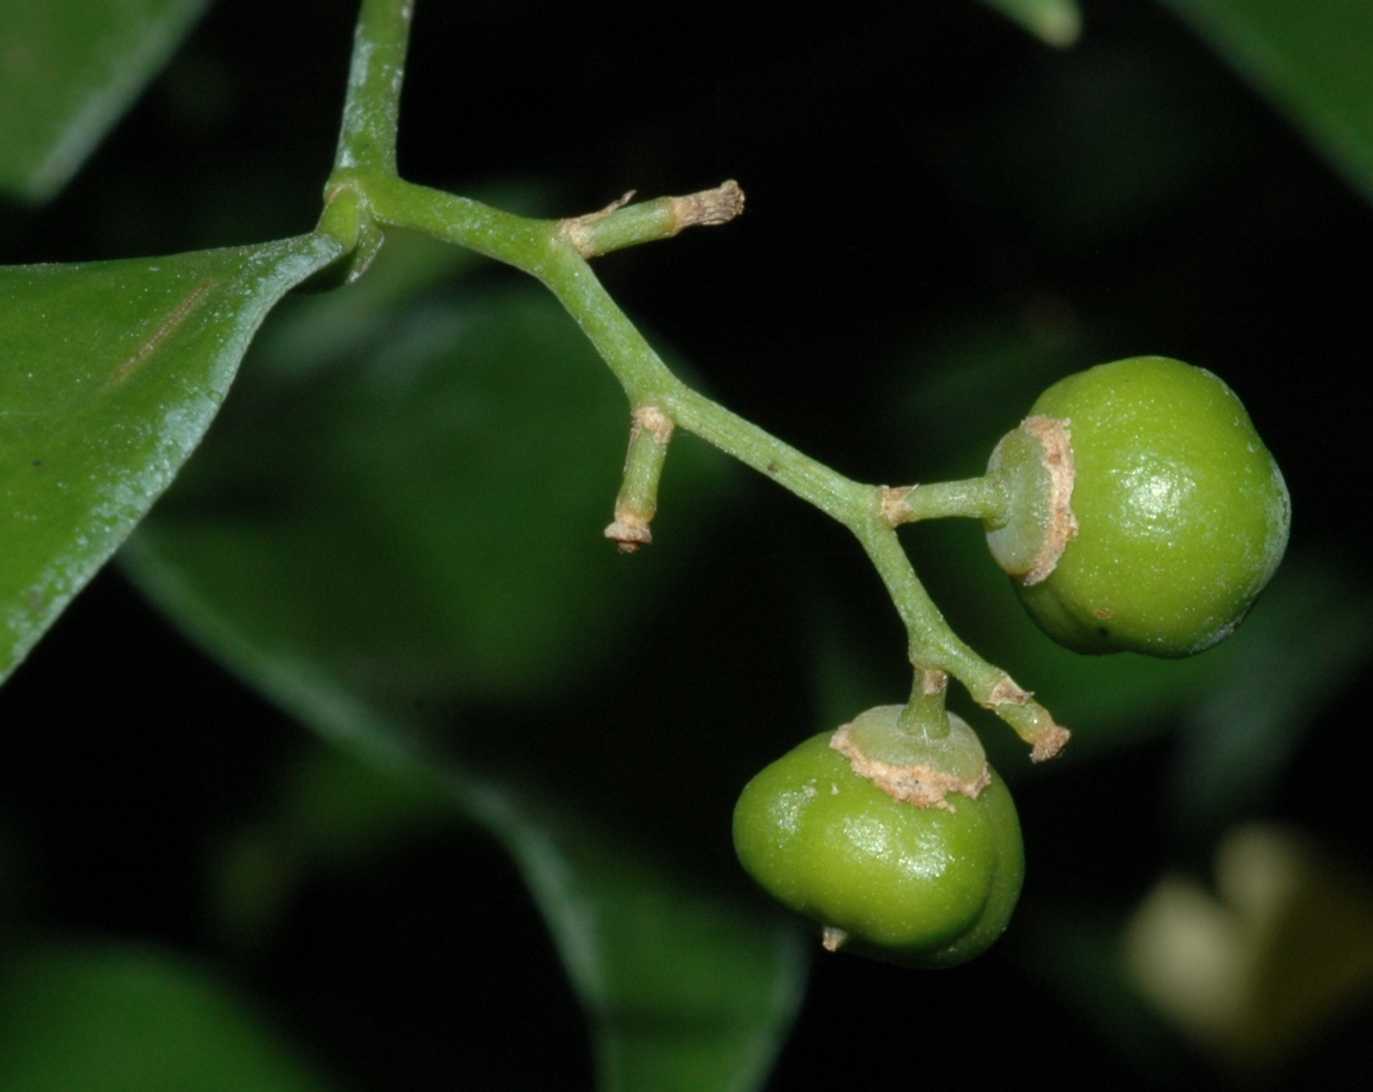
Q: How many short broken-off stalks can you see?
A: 3